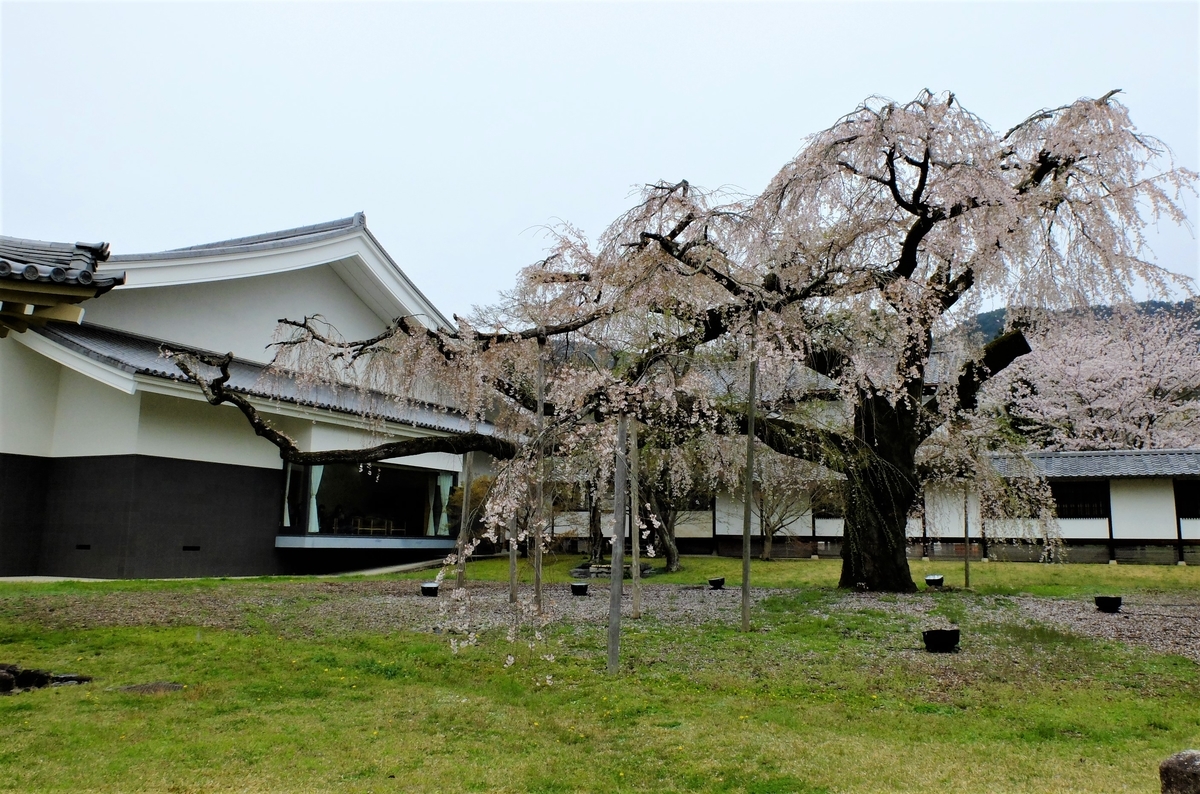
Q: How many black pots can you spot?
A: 6